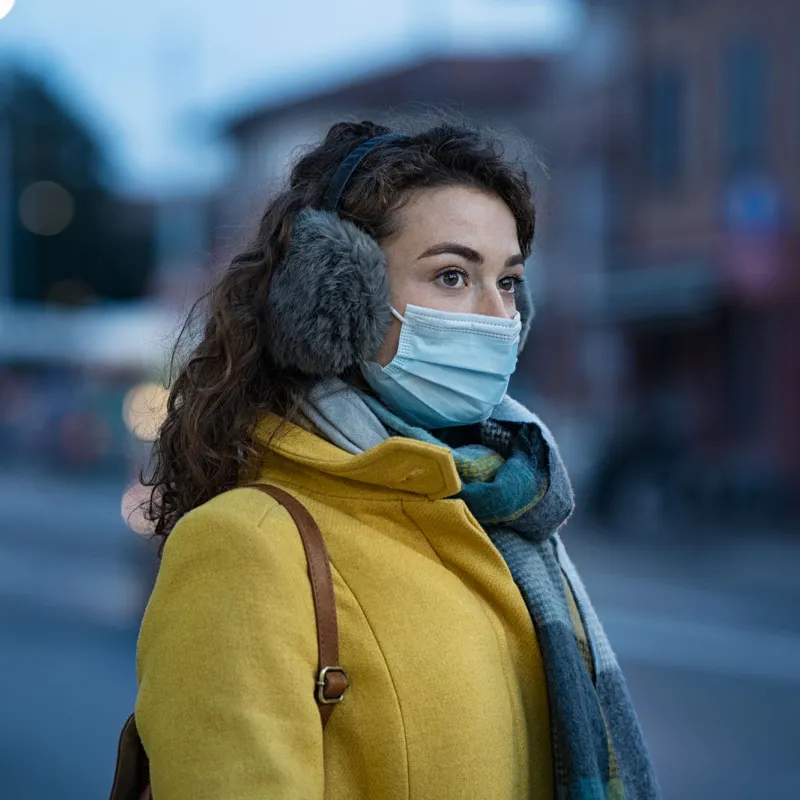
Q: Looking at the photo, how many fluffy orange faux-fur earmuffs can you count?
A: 0